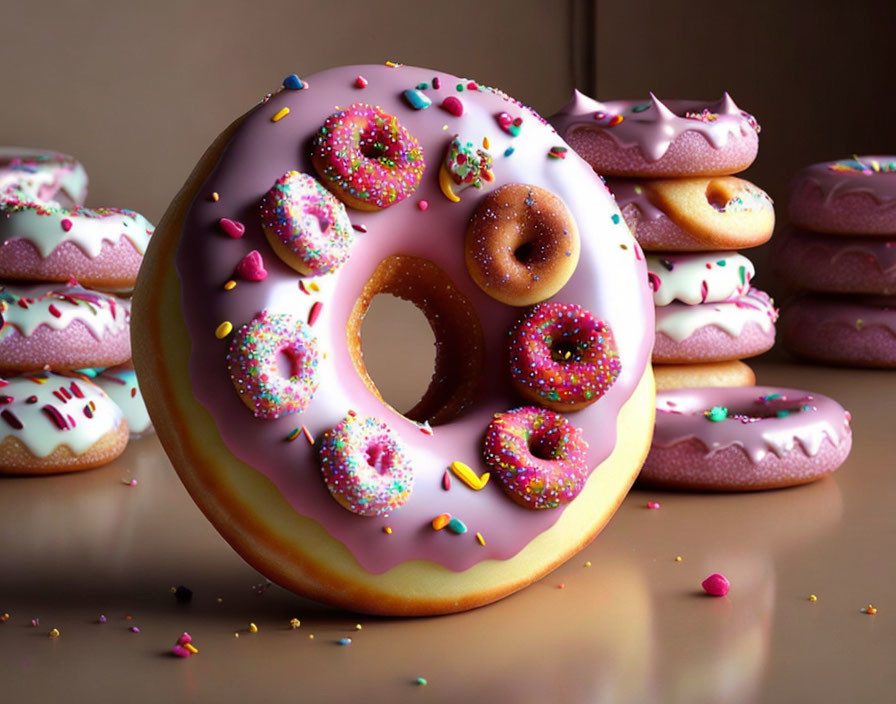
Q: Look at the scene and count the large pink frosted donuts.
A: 1